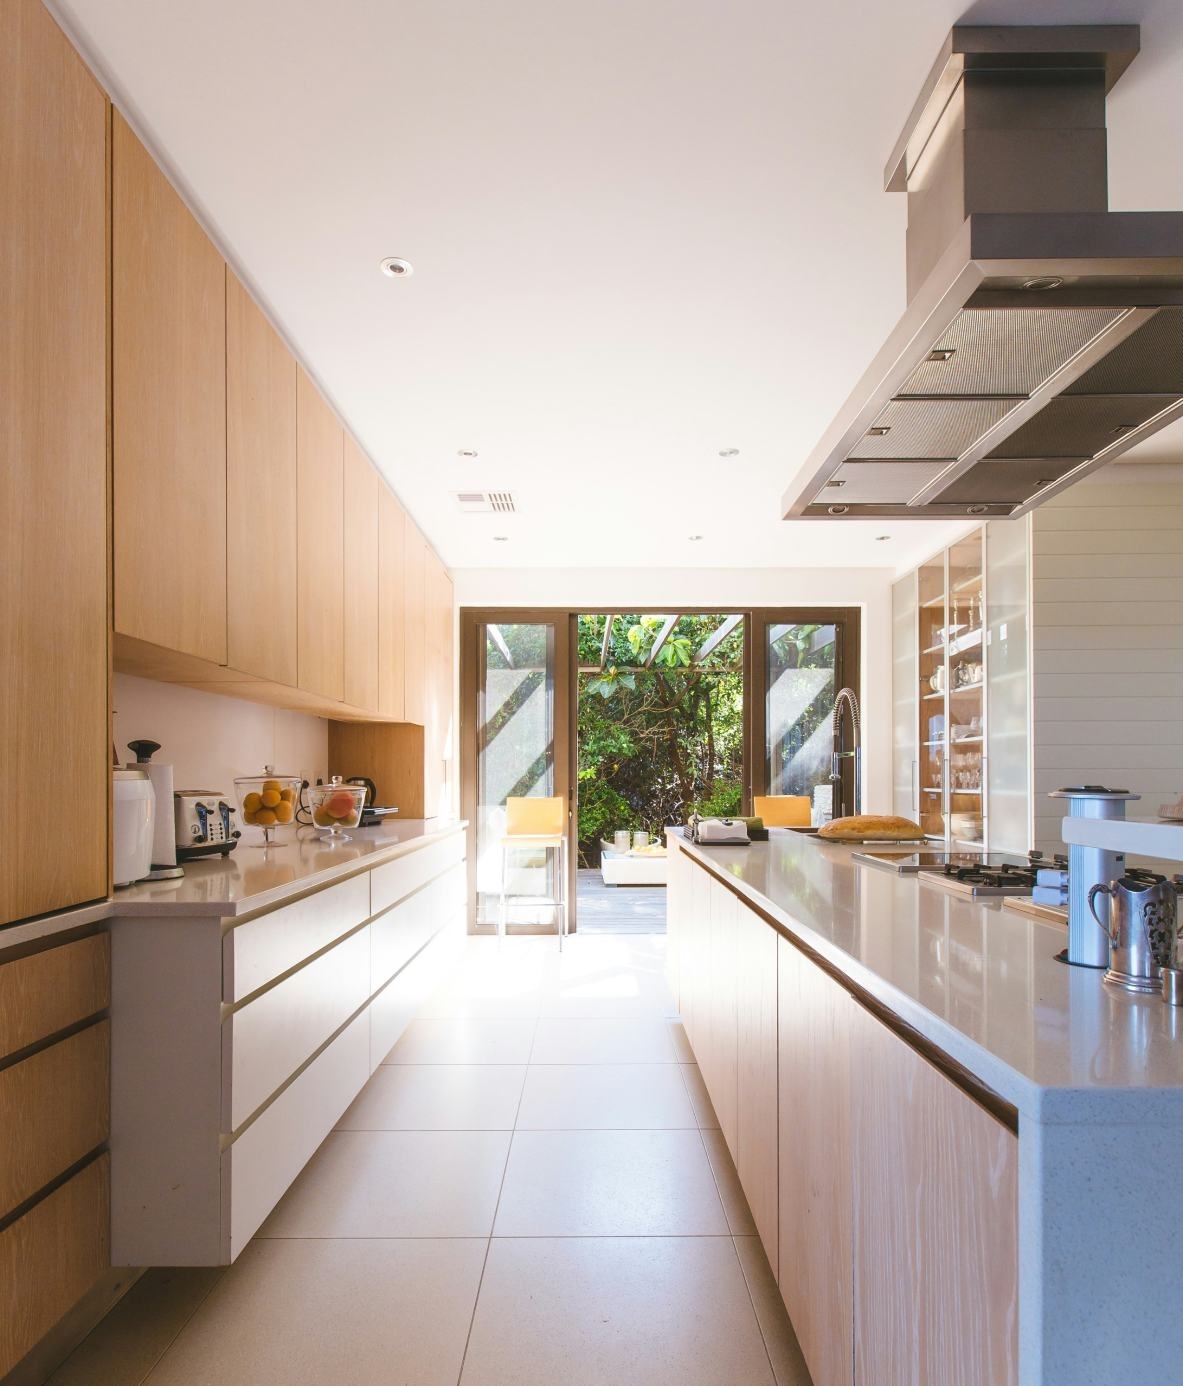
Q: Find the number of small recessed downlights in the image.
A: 6